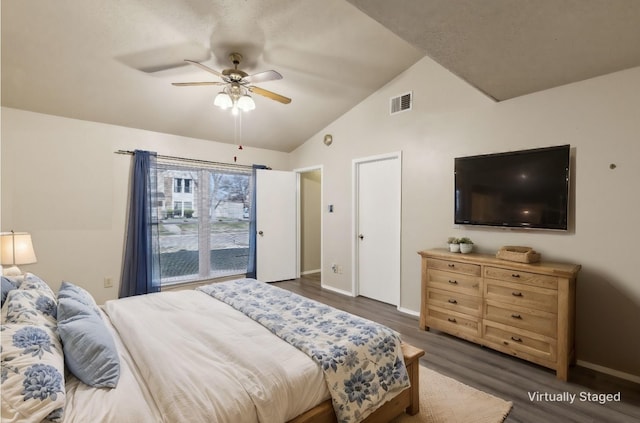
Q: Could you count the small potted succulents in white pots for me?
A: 2